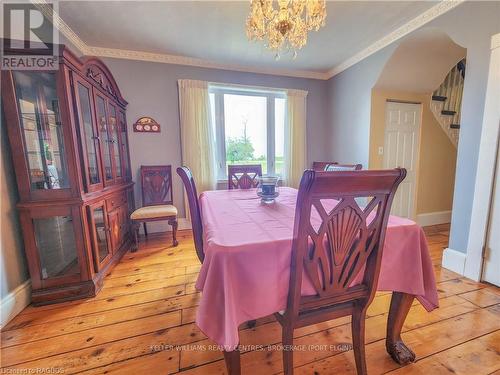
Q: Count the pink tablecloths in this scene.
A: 1